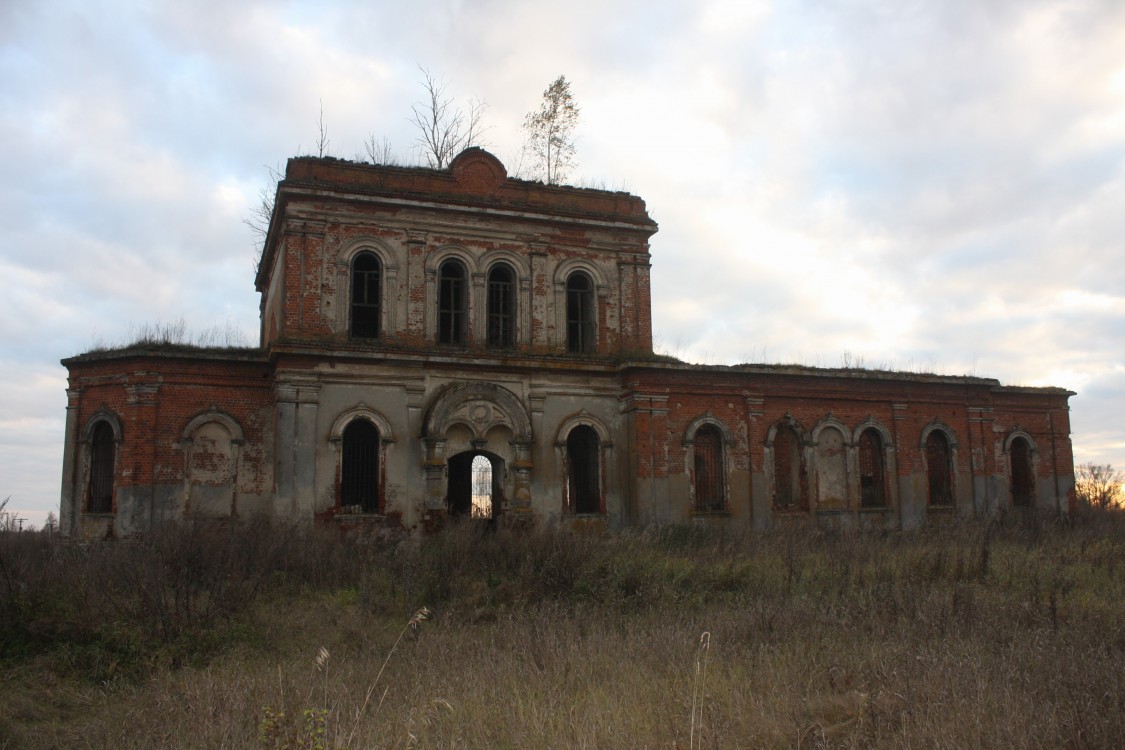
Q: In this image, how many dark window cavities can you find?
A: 12